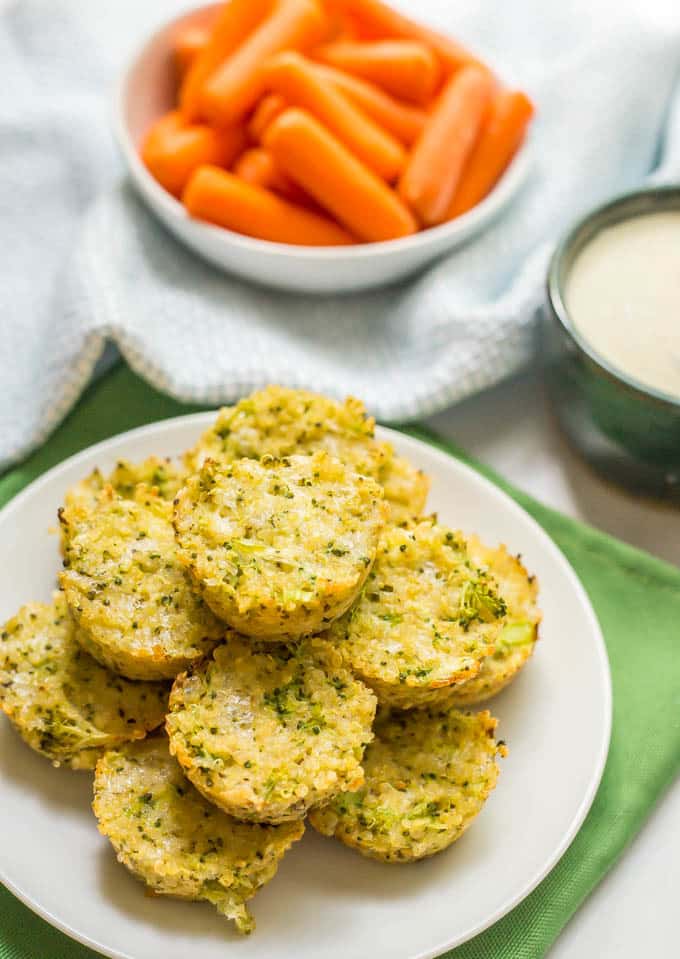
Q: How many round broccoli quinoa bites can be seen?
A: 11